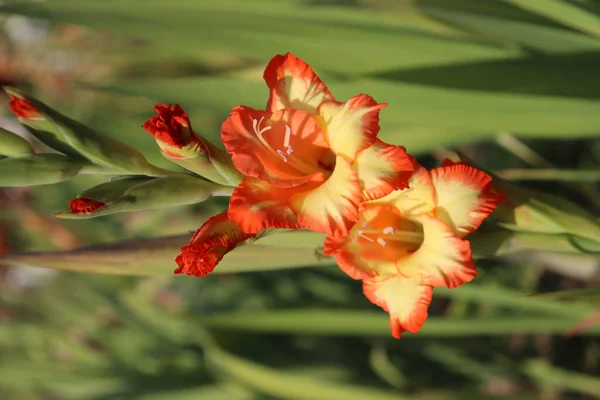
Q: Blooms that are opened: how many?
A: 2